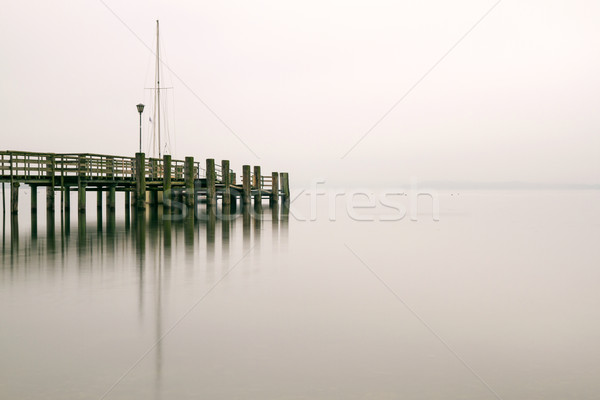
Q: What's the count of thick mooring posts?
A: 9